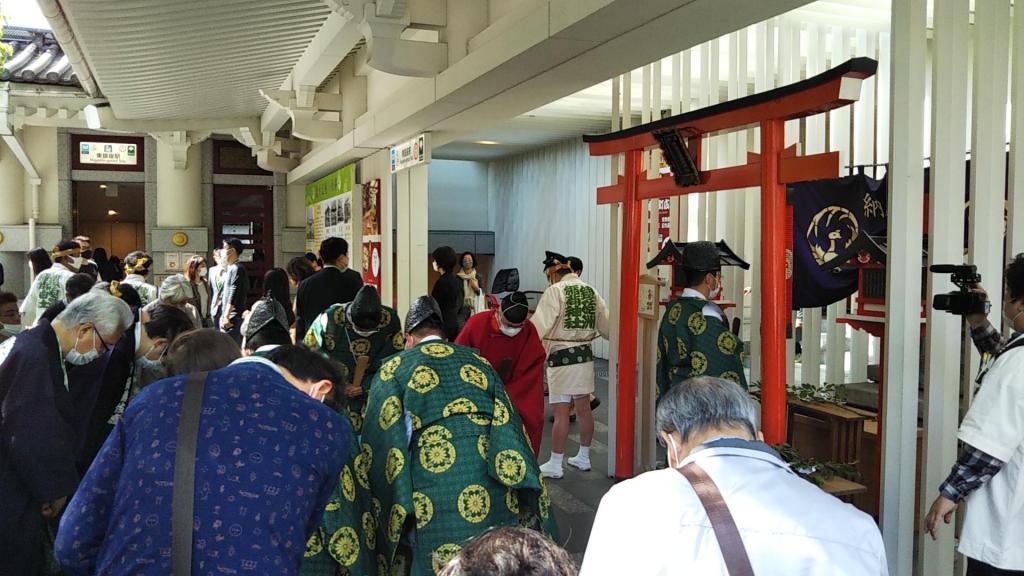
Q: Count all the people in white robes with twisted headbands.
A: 3